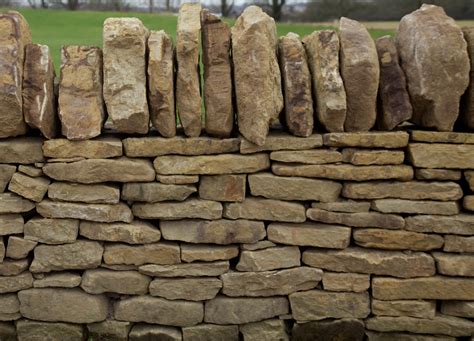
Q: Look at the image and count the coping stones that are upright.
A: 14